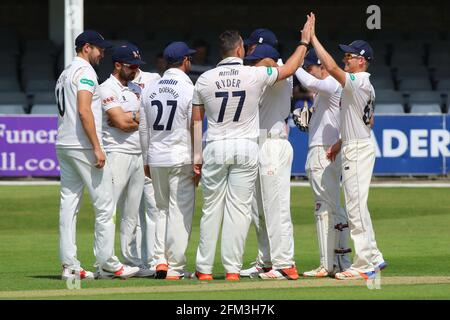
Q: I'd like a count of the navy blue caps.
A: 7